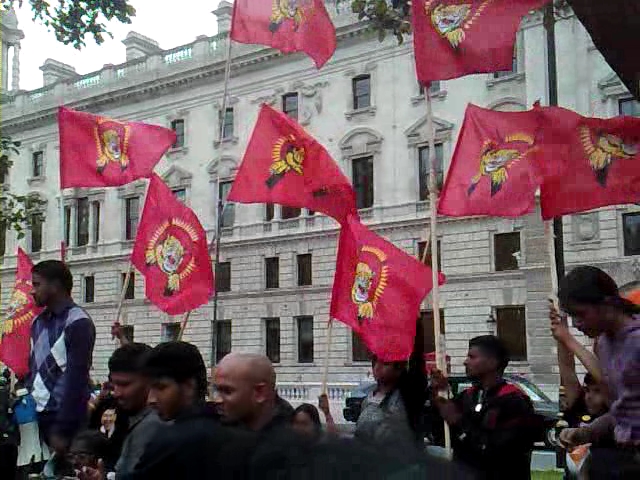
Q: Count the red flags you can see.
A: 9